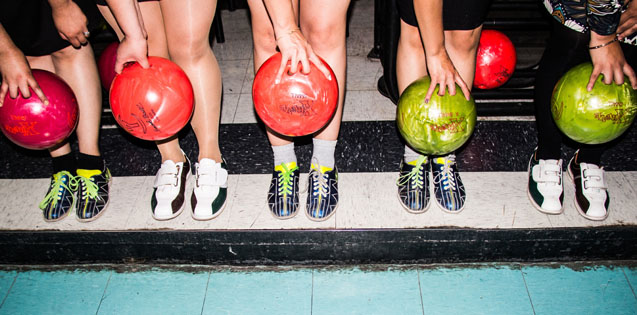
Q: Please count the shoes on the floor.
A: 10